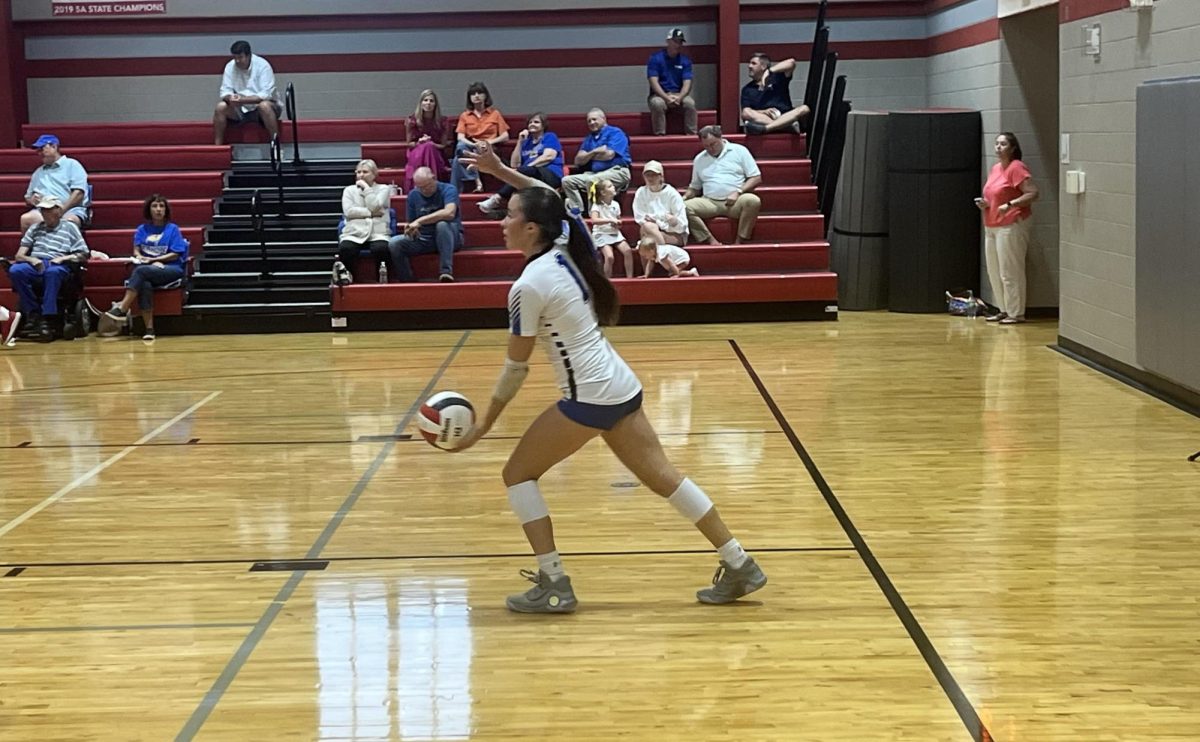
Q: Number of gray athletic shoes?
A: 2